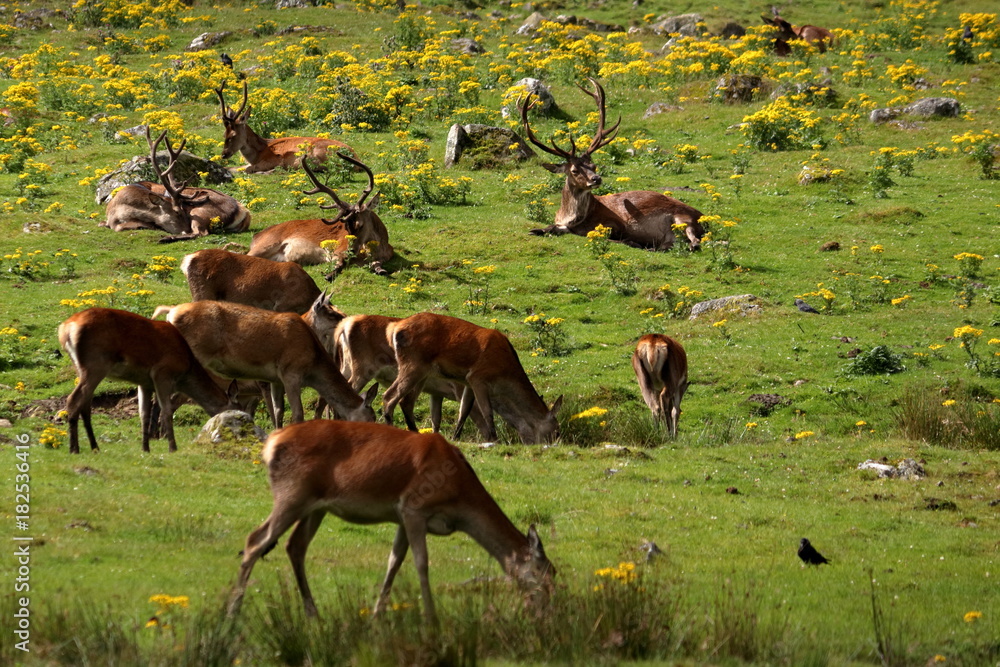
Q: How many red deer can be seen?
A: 13